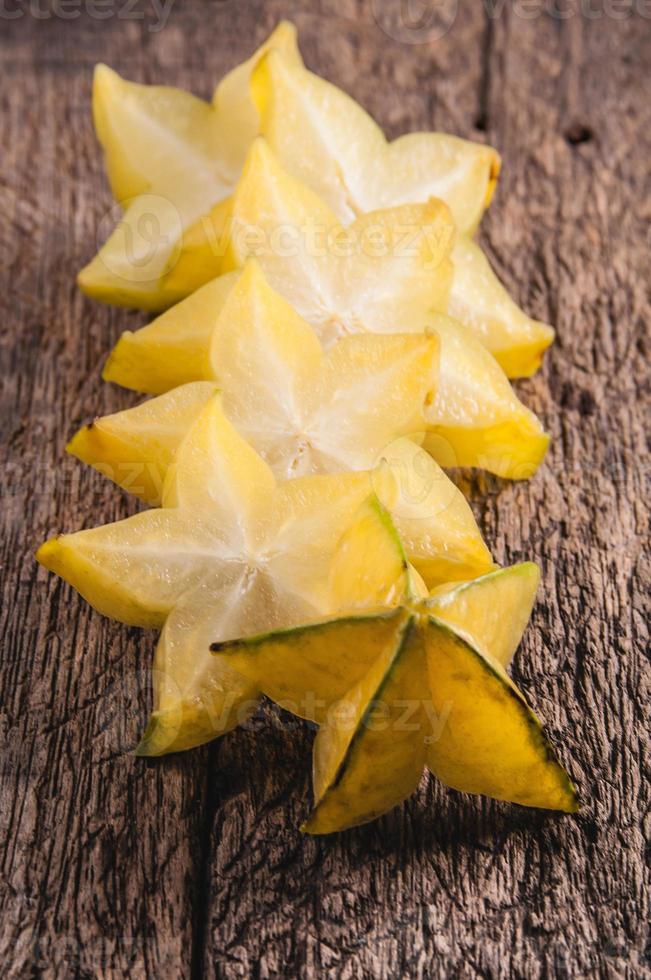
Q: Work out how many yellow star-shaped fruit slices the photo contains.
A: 6